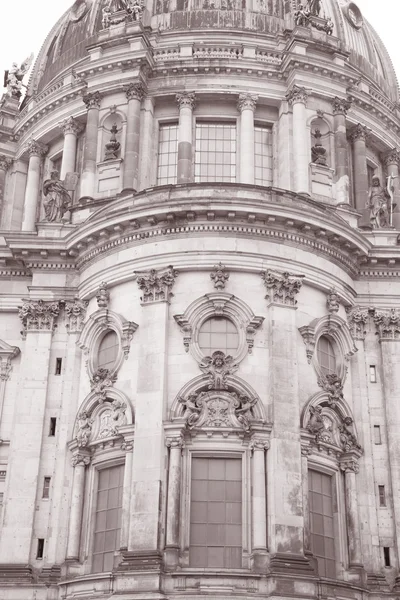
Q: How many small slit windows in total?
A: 8